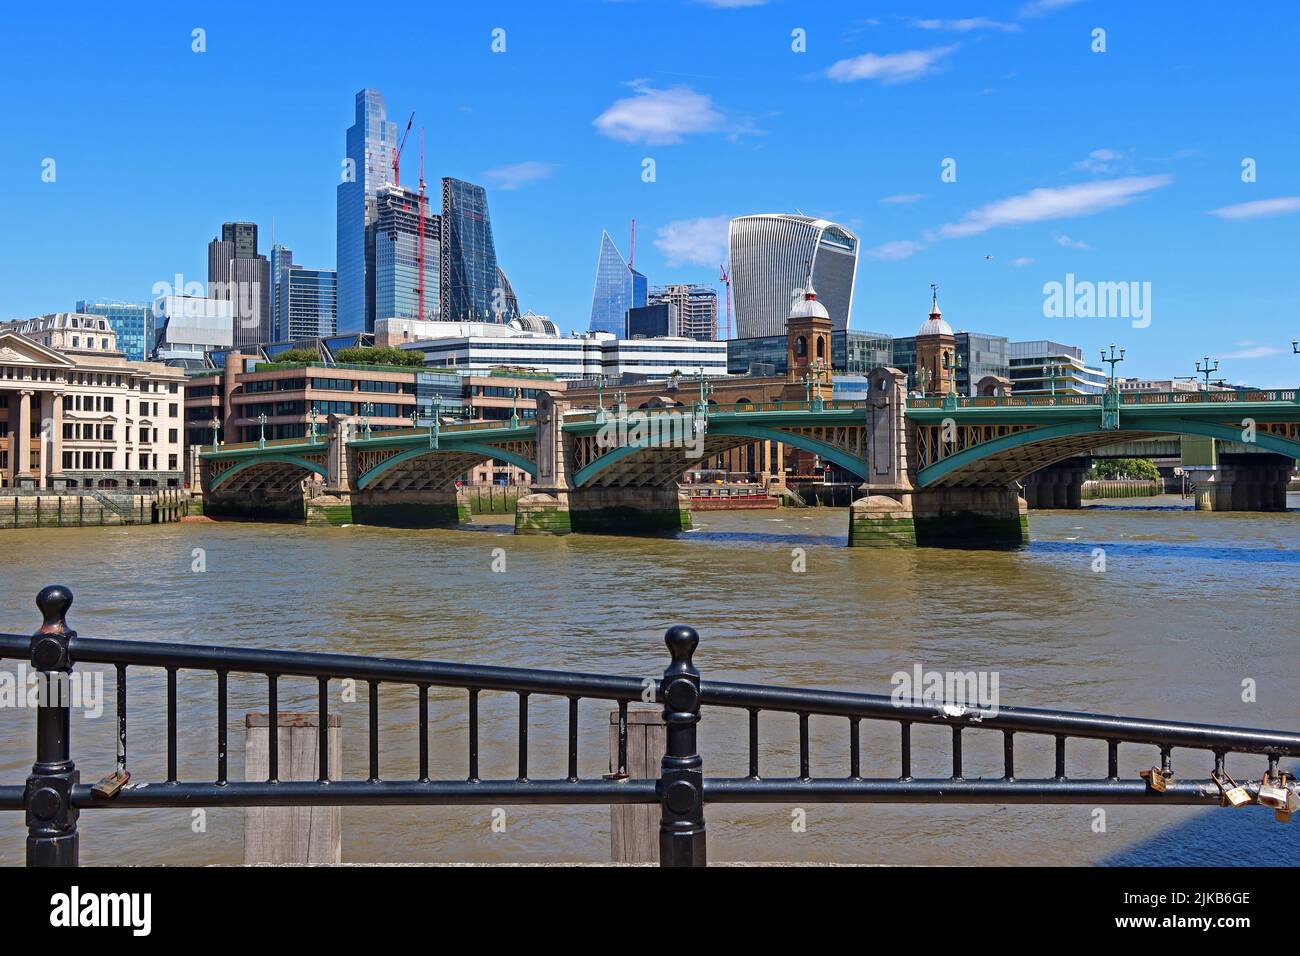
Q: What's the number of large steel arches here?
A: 4